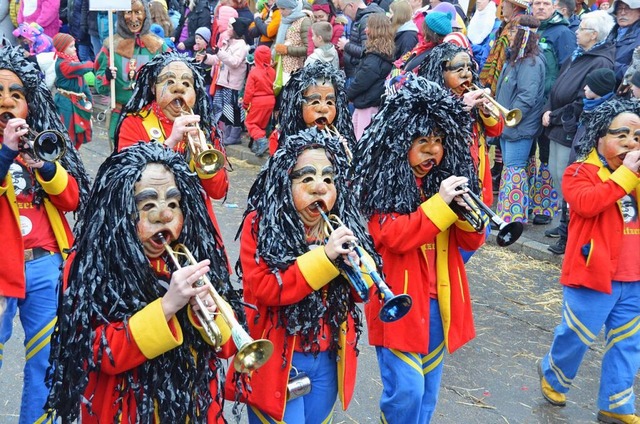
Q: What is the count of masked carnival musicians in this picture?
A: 8